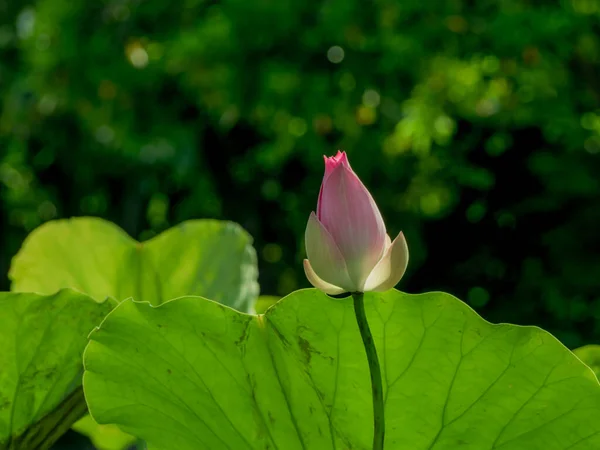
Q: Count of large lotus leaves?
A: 3